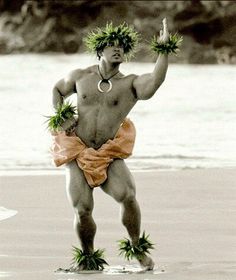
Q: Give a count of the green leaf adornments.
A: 5